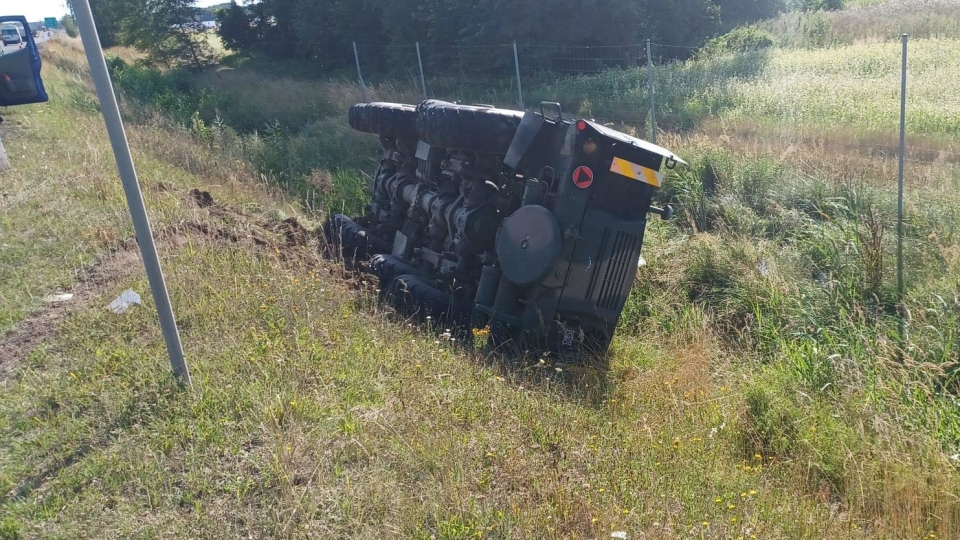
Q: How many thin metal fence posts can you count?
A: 5